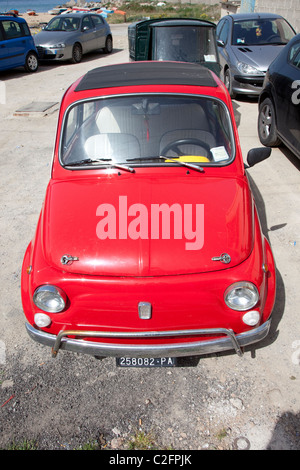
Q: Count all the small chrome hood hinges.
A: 2